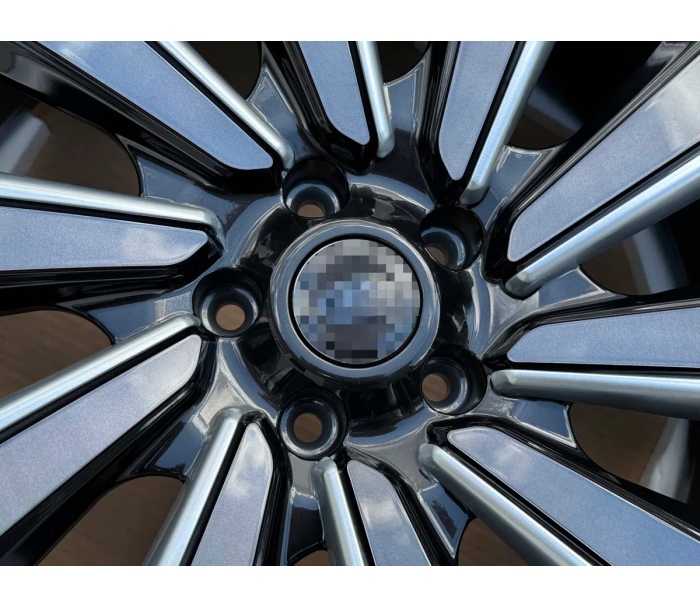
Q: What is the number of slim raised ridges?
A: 10